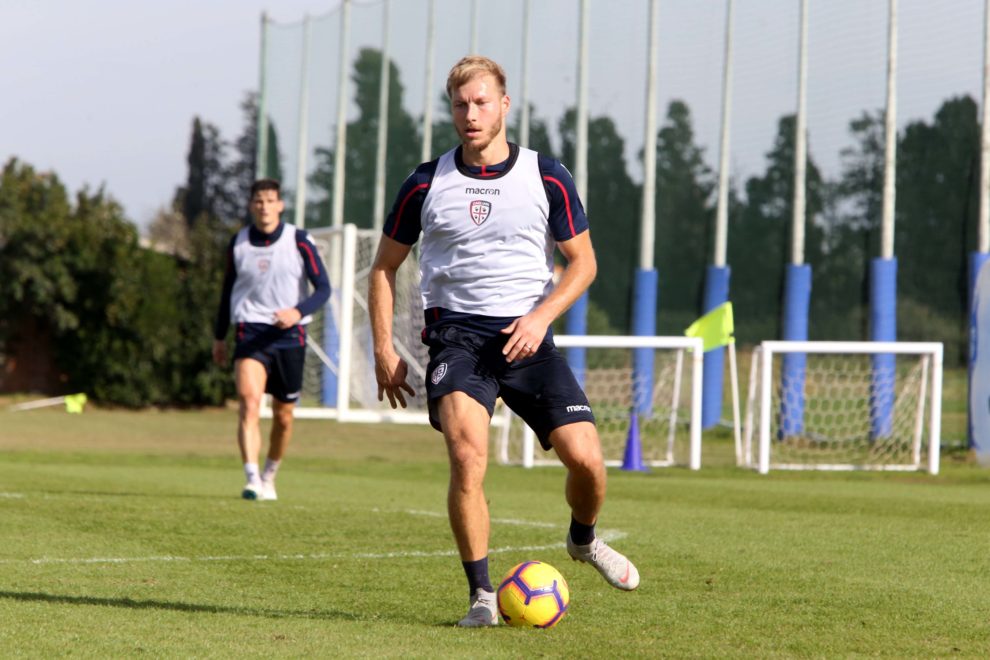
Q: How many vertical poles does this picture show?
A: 13